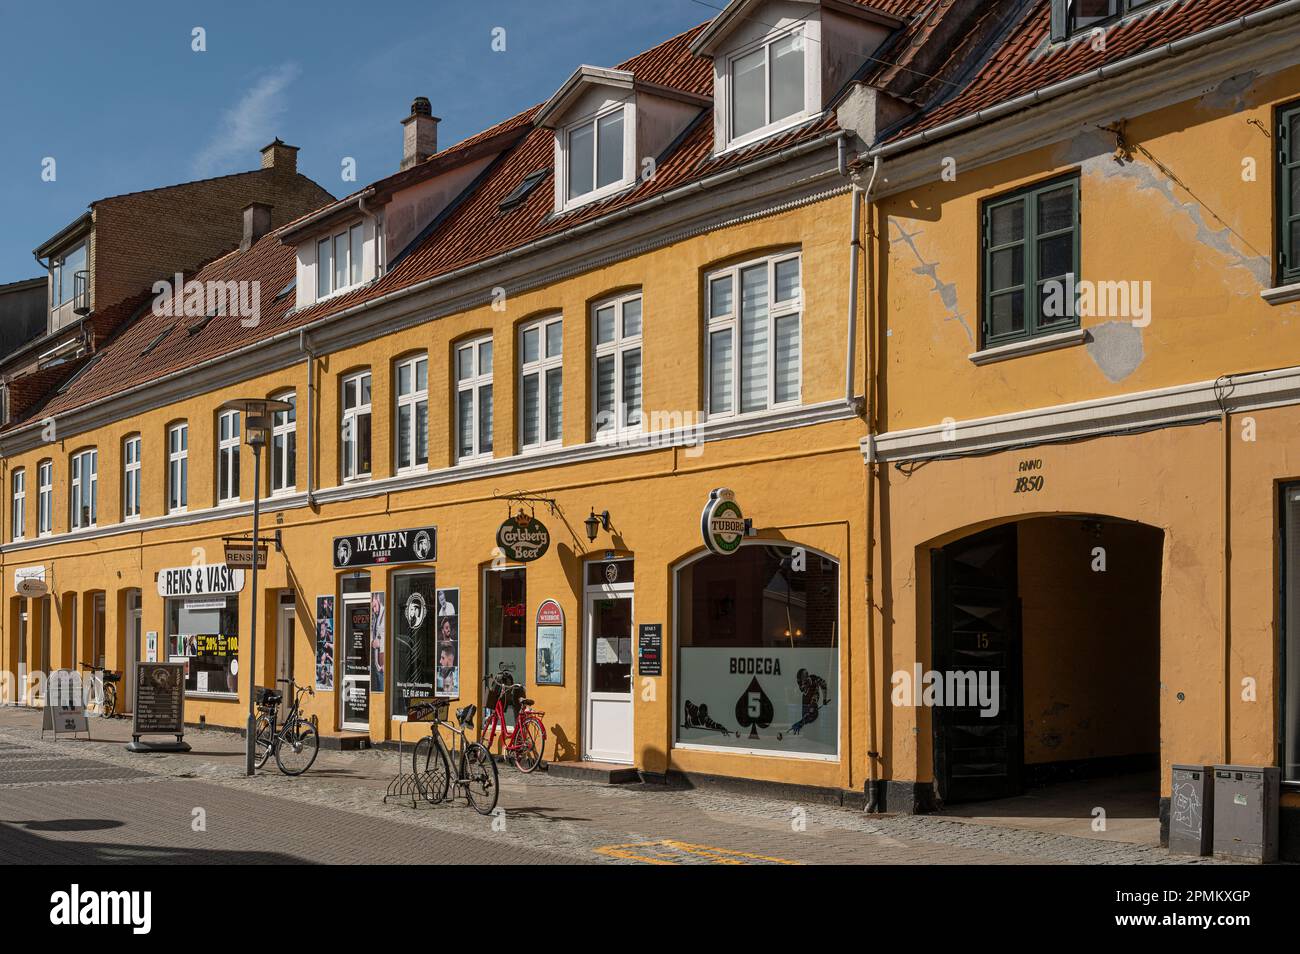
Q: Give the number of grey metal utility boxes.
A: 2